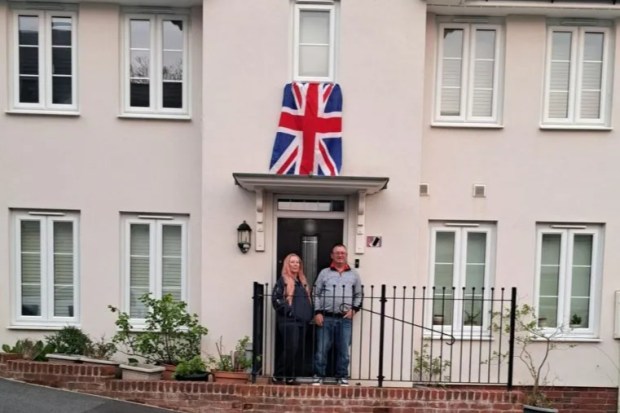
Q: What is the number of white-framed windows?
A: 9